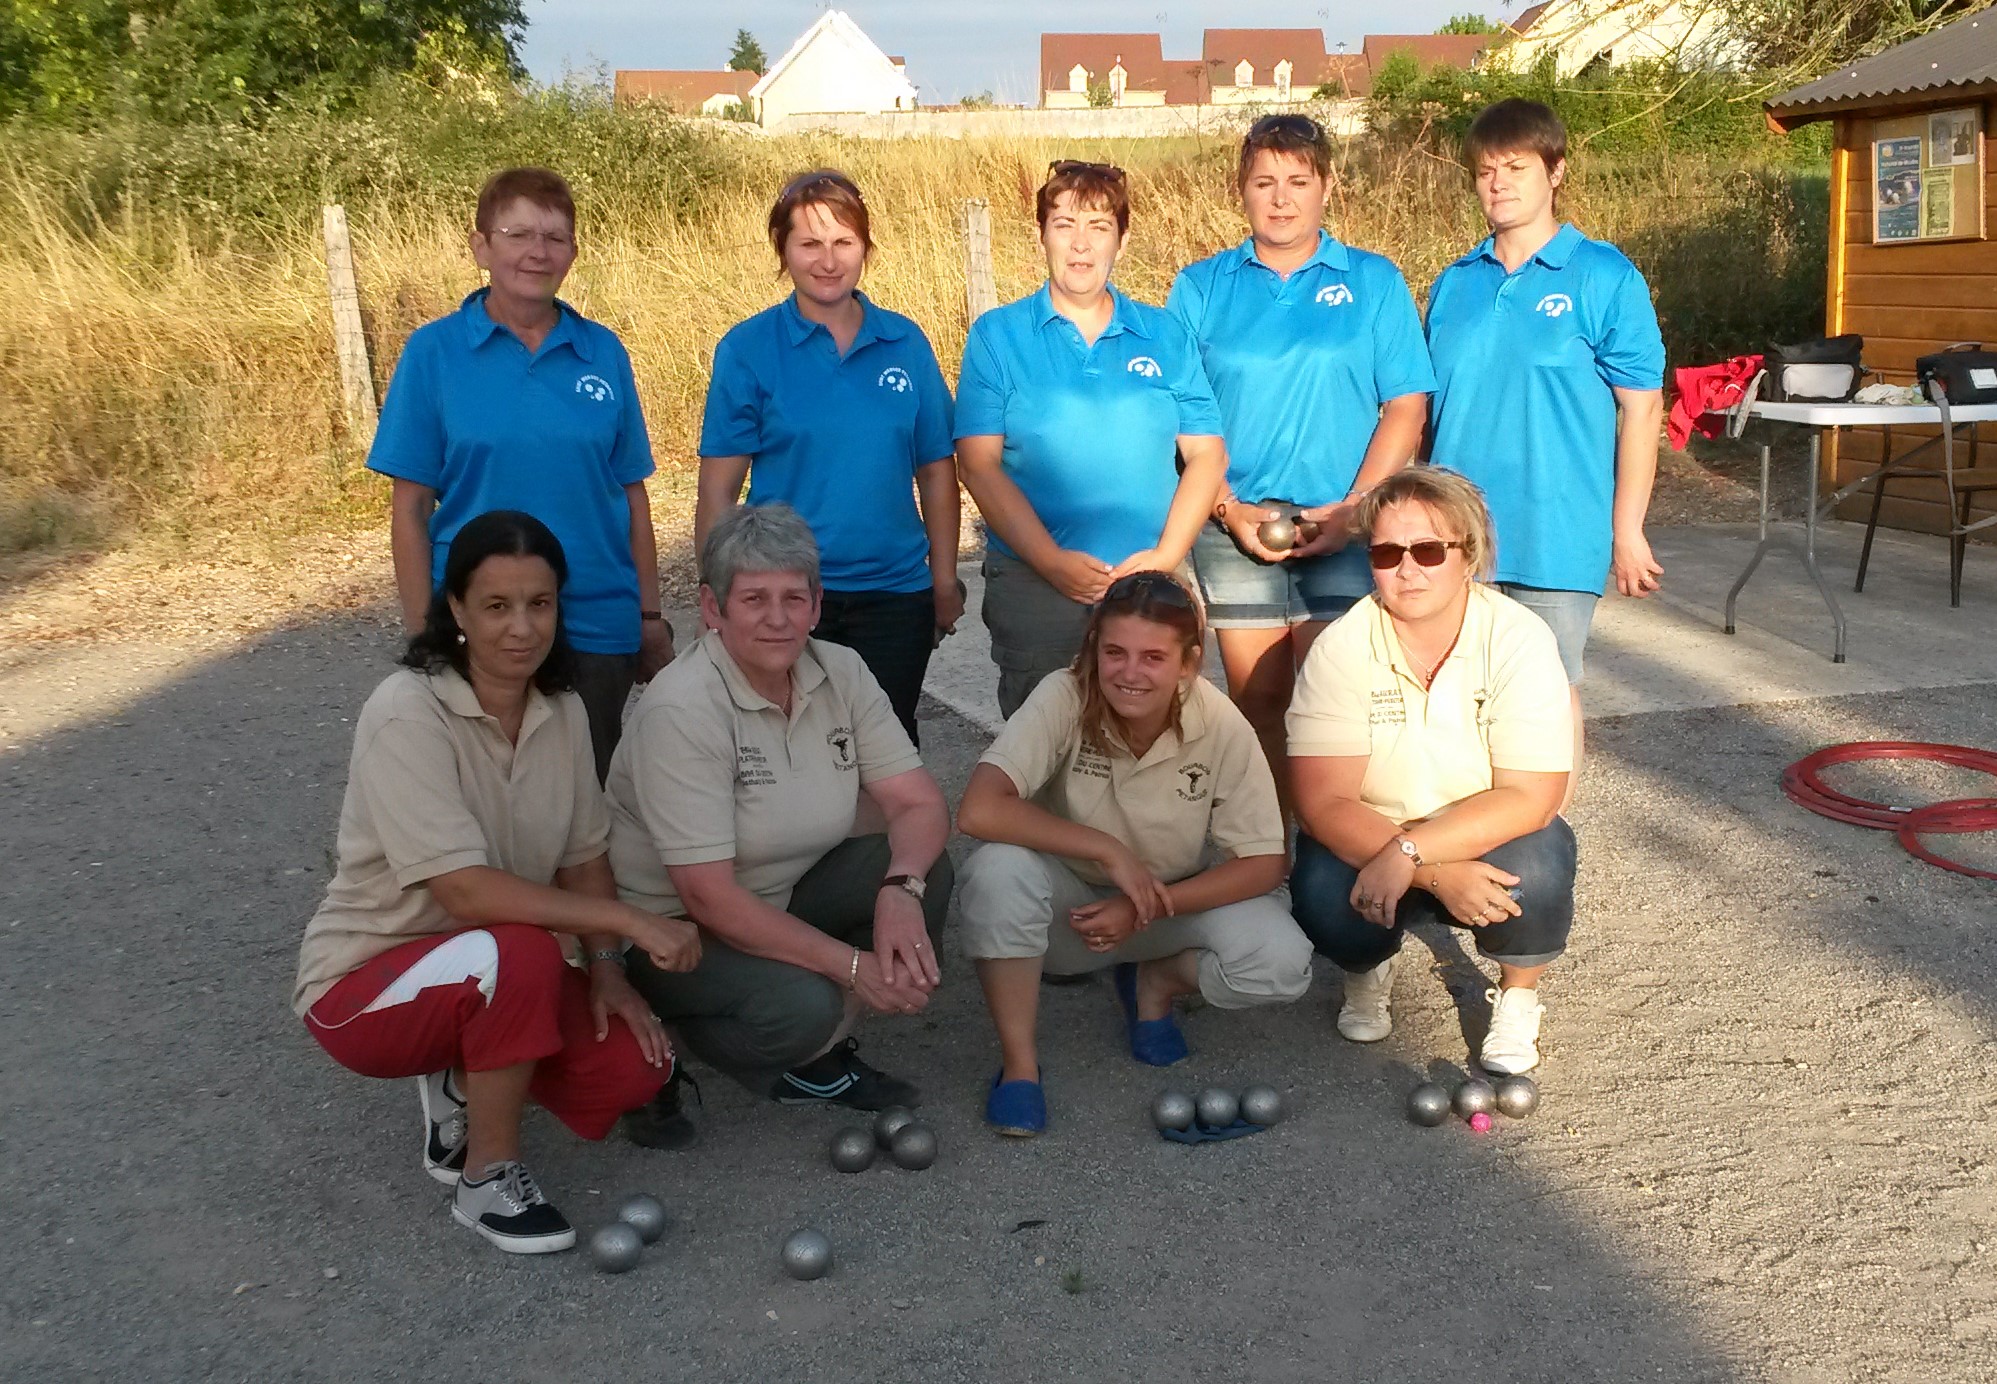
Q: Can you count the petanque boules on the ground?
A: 12